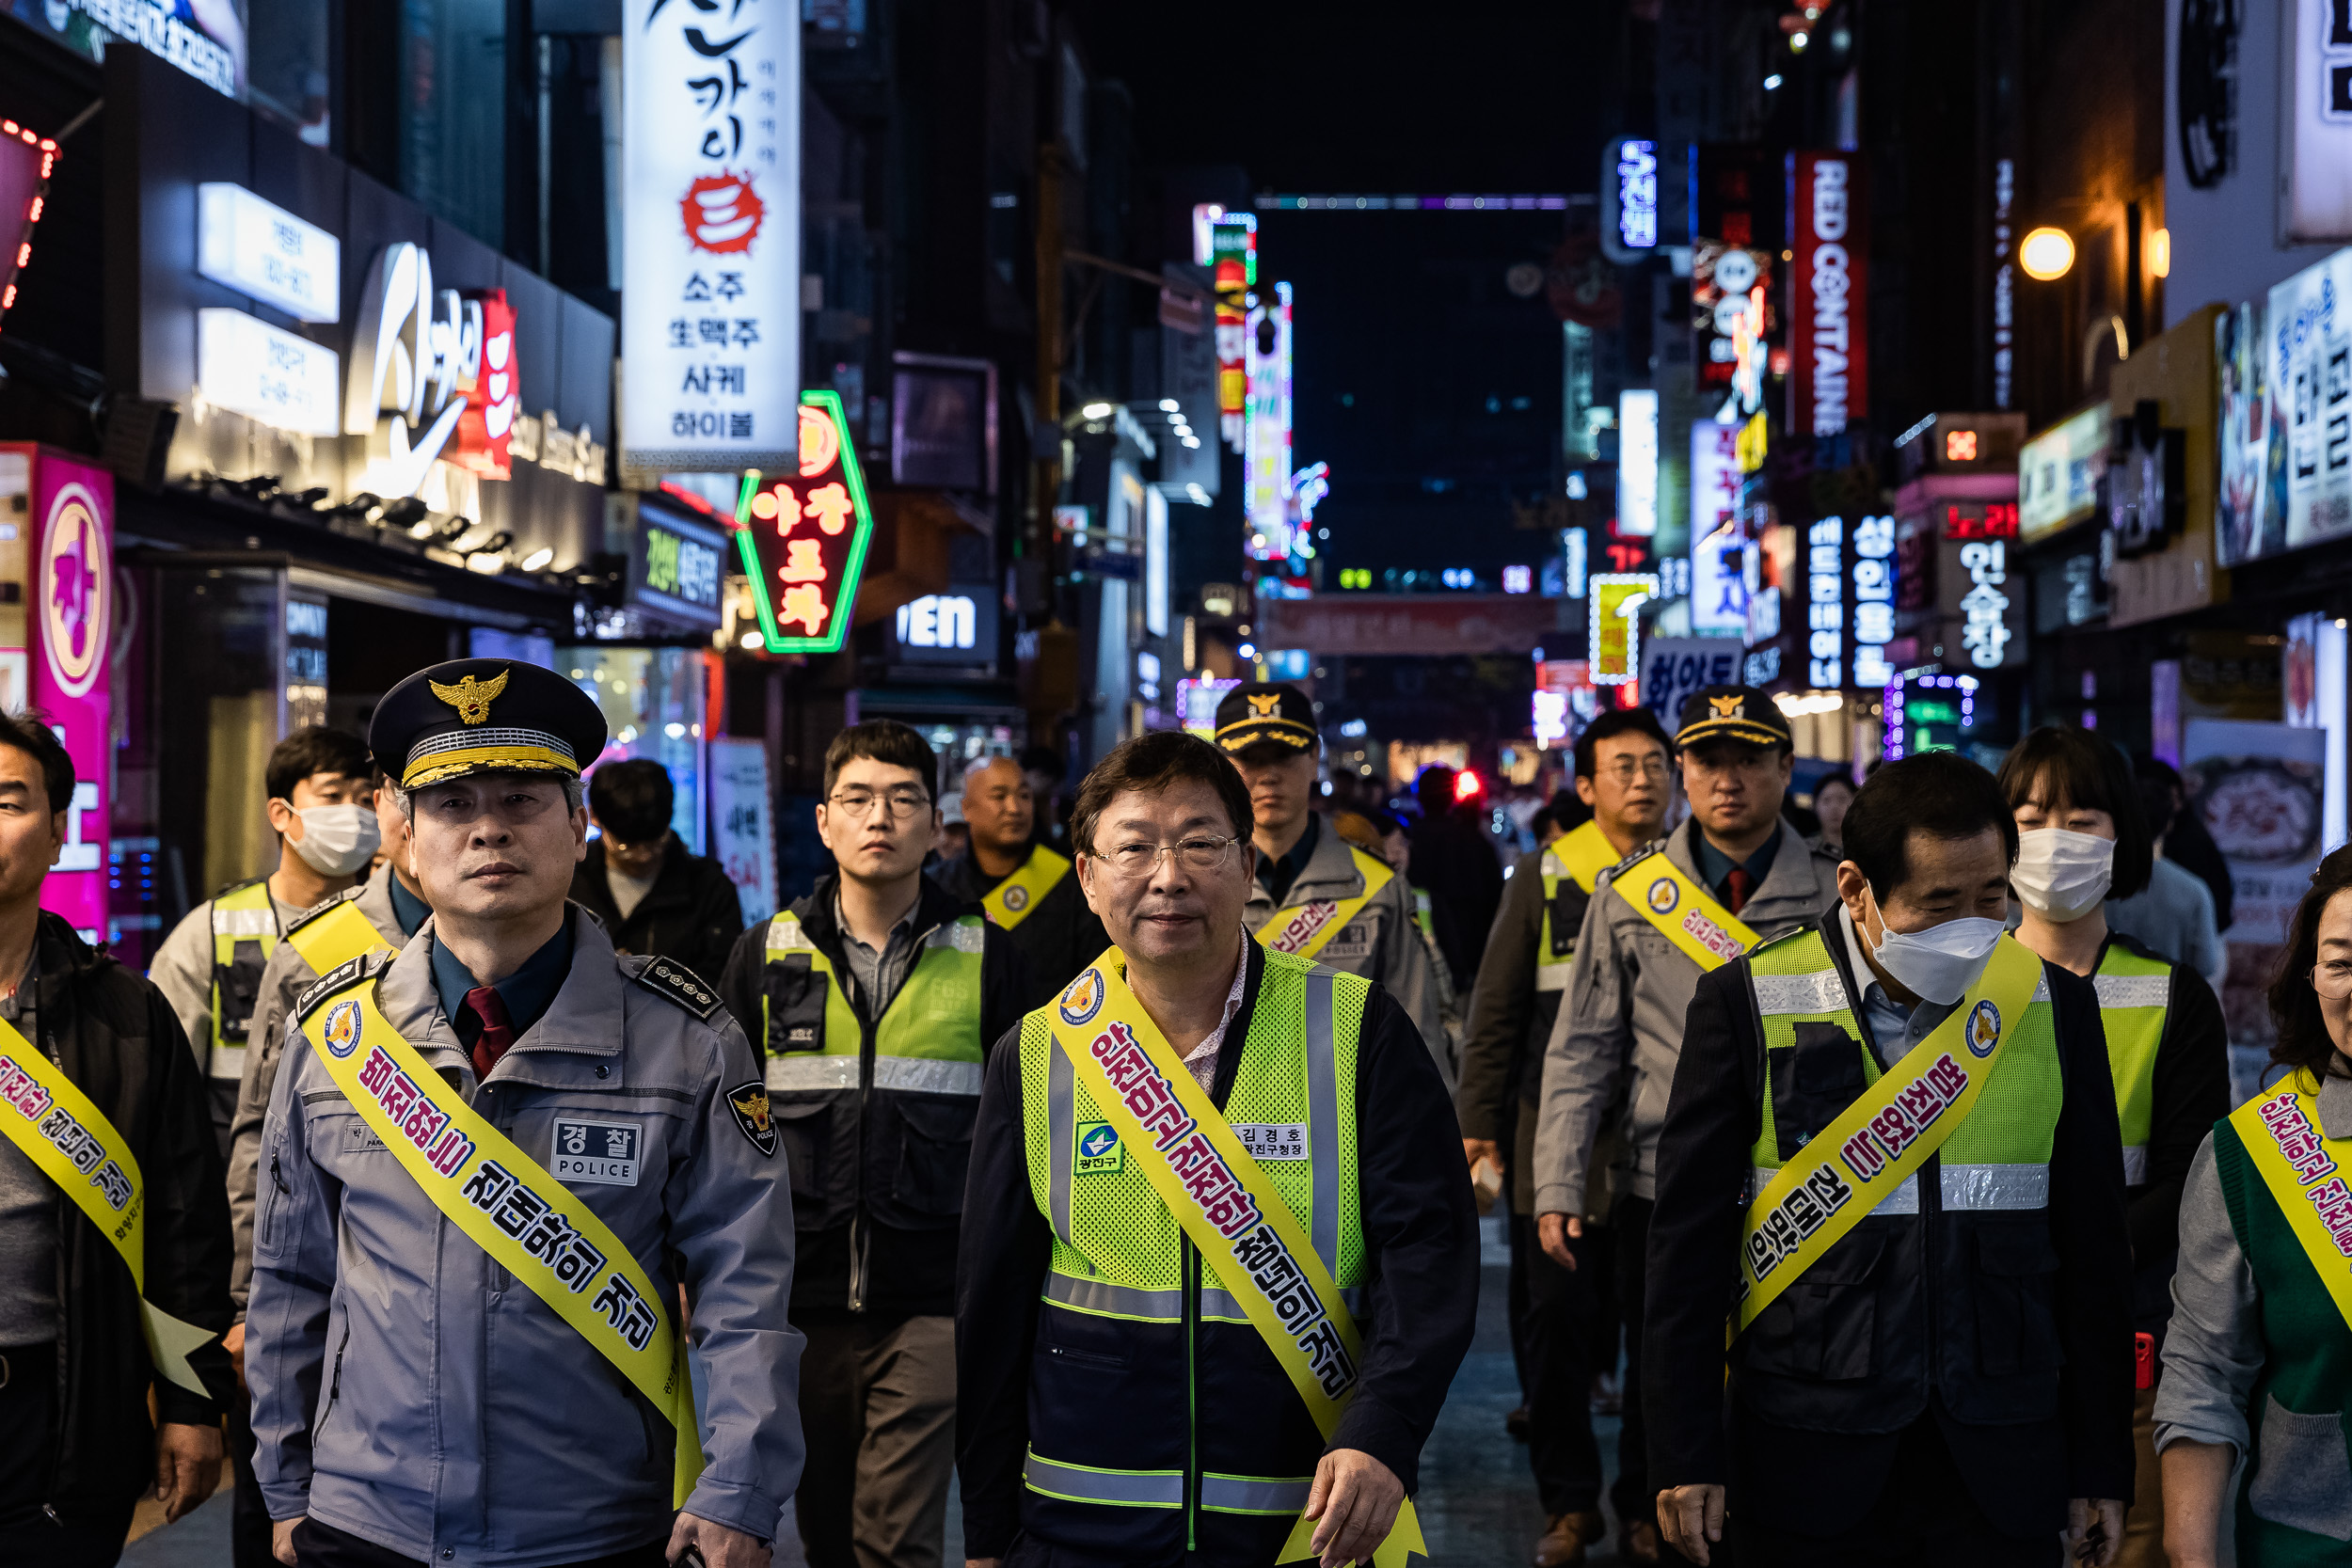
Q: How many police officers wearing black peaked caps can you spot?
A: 3